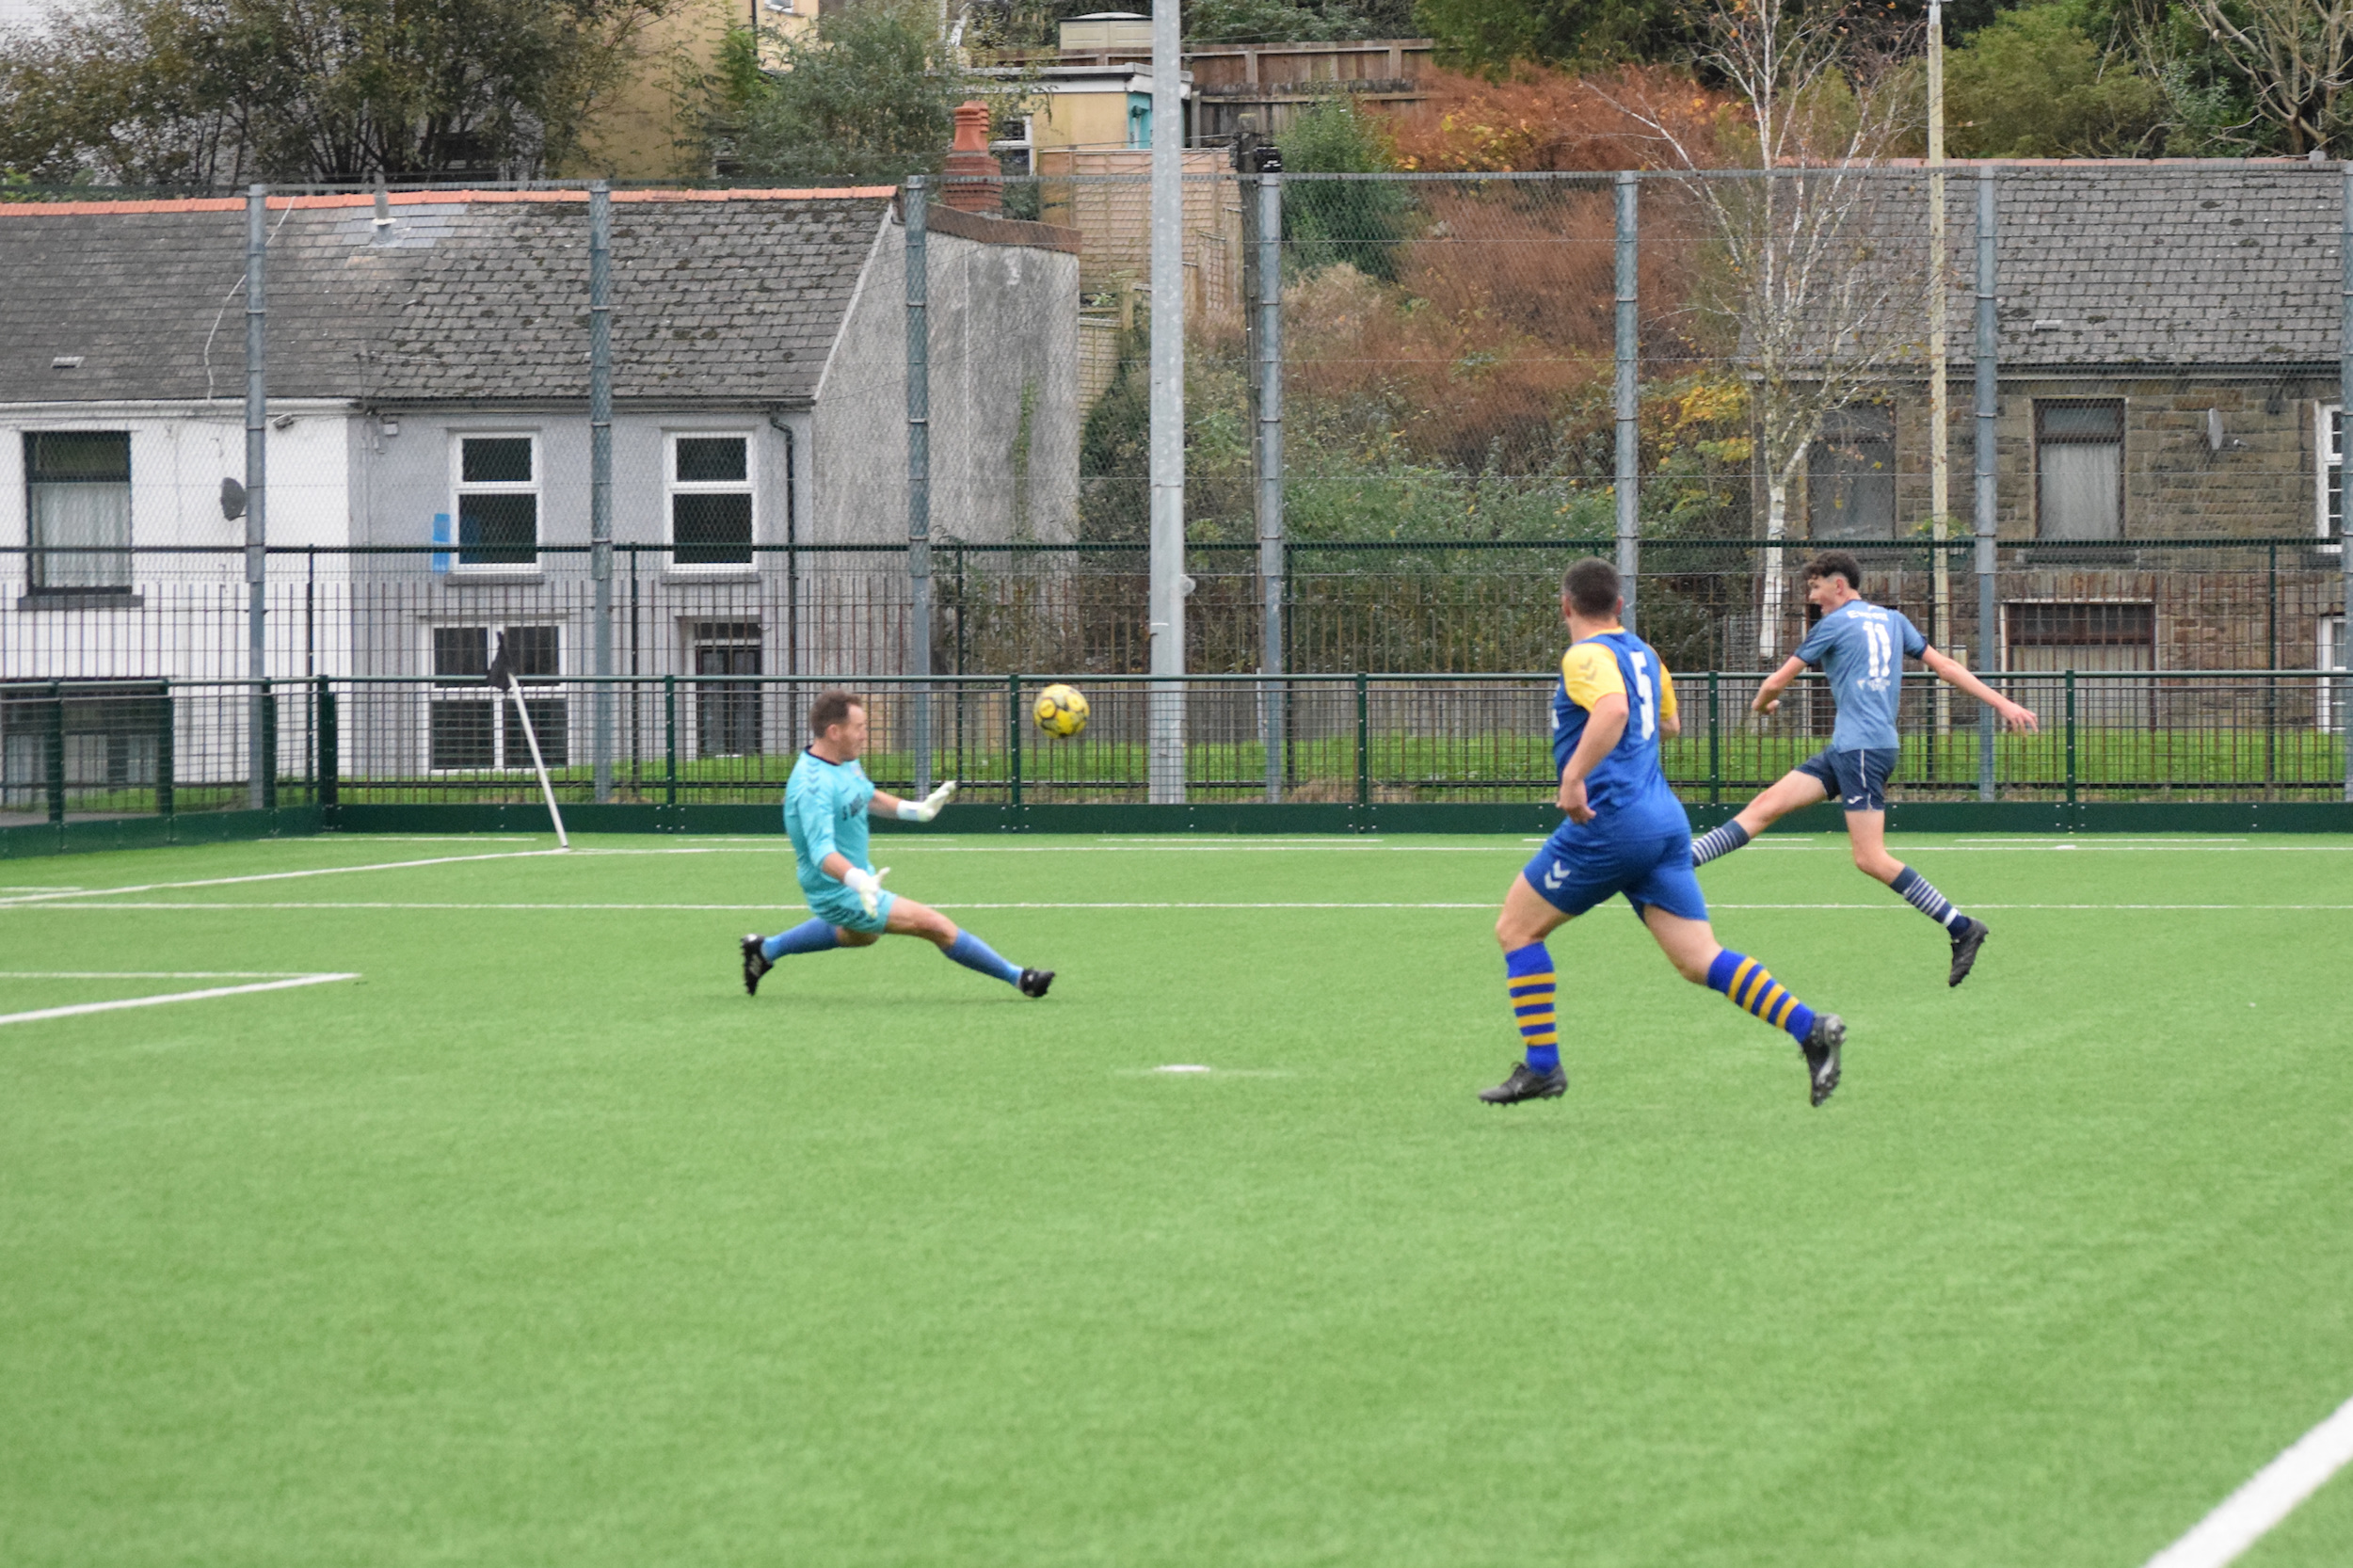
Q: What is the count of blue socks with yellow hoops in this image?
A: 2